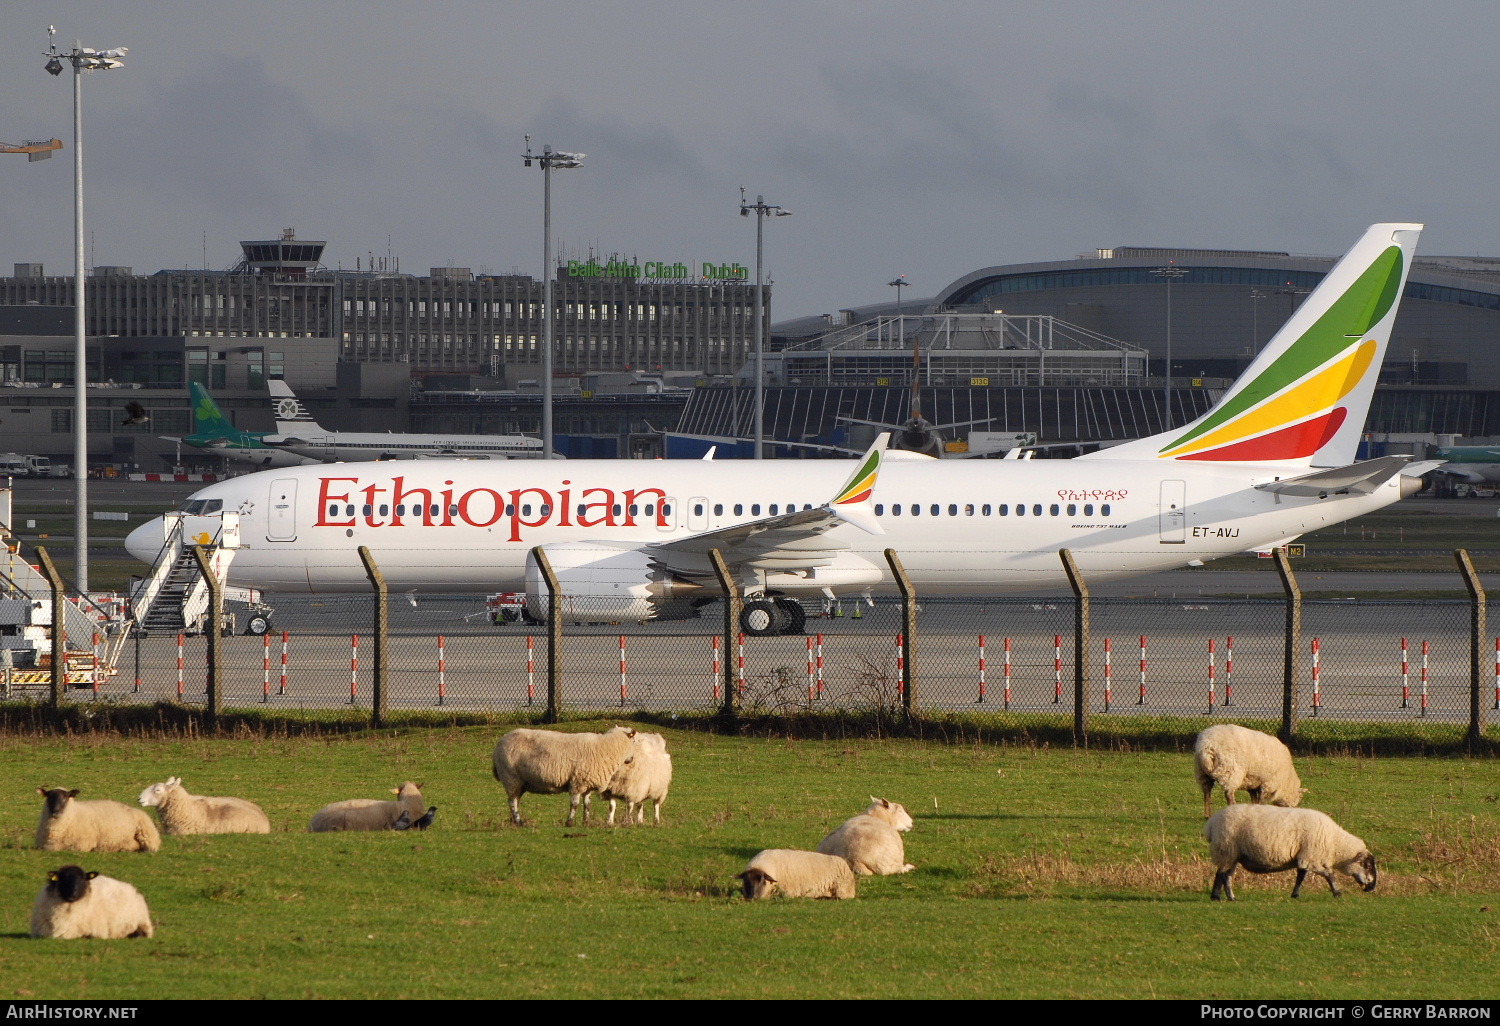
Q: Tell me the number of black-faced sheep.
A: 4